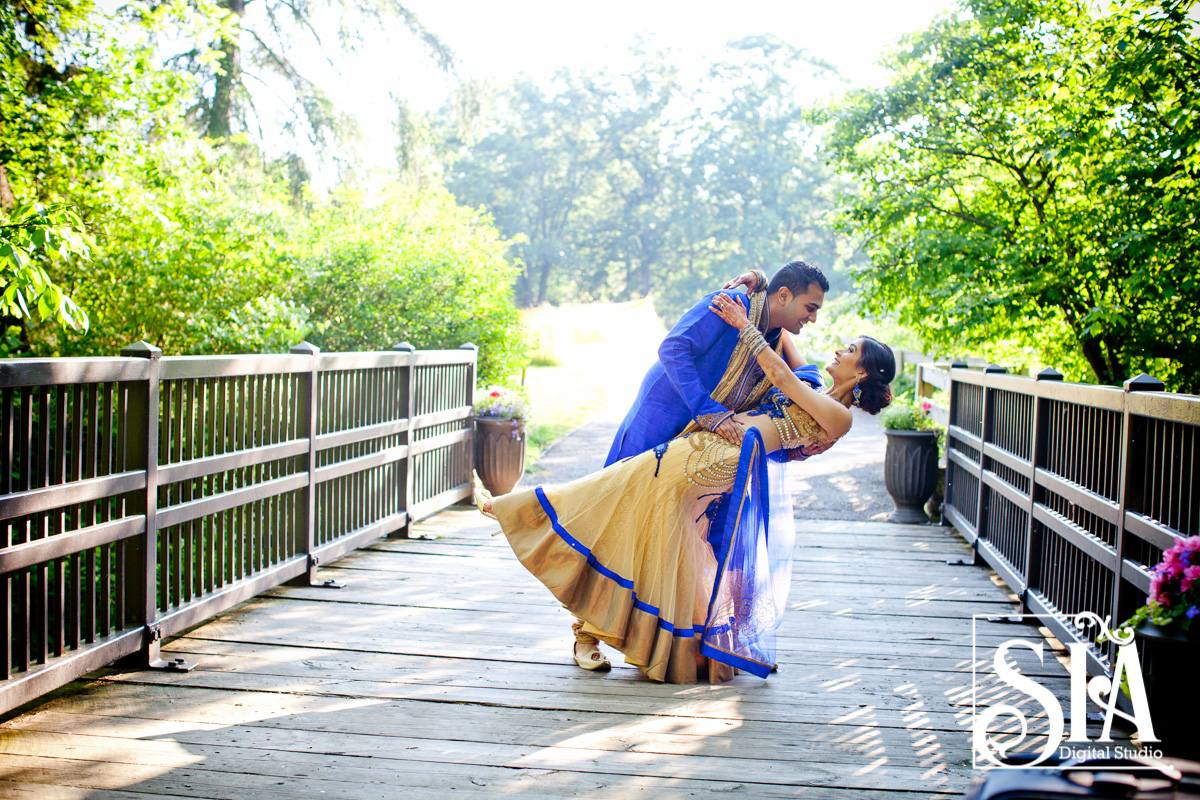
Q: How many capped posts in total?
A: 8